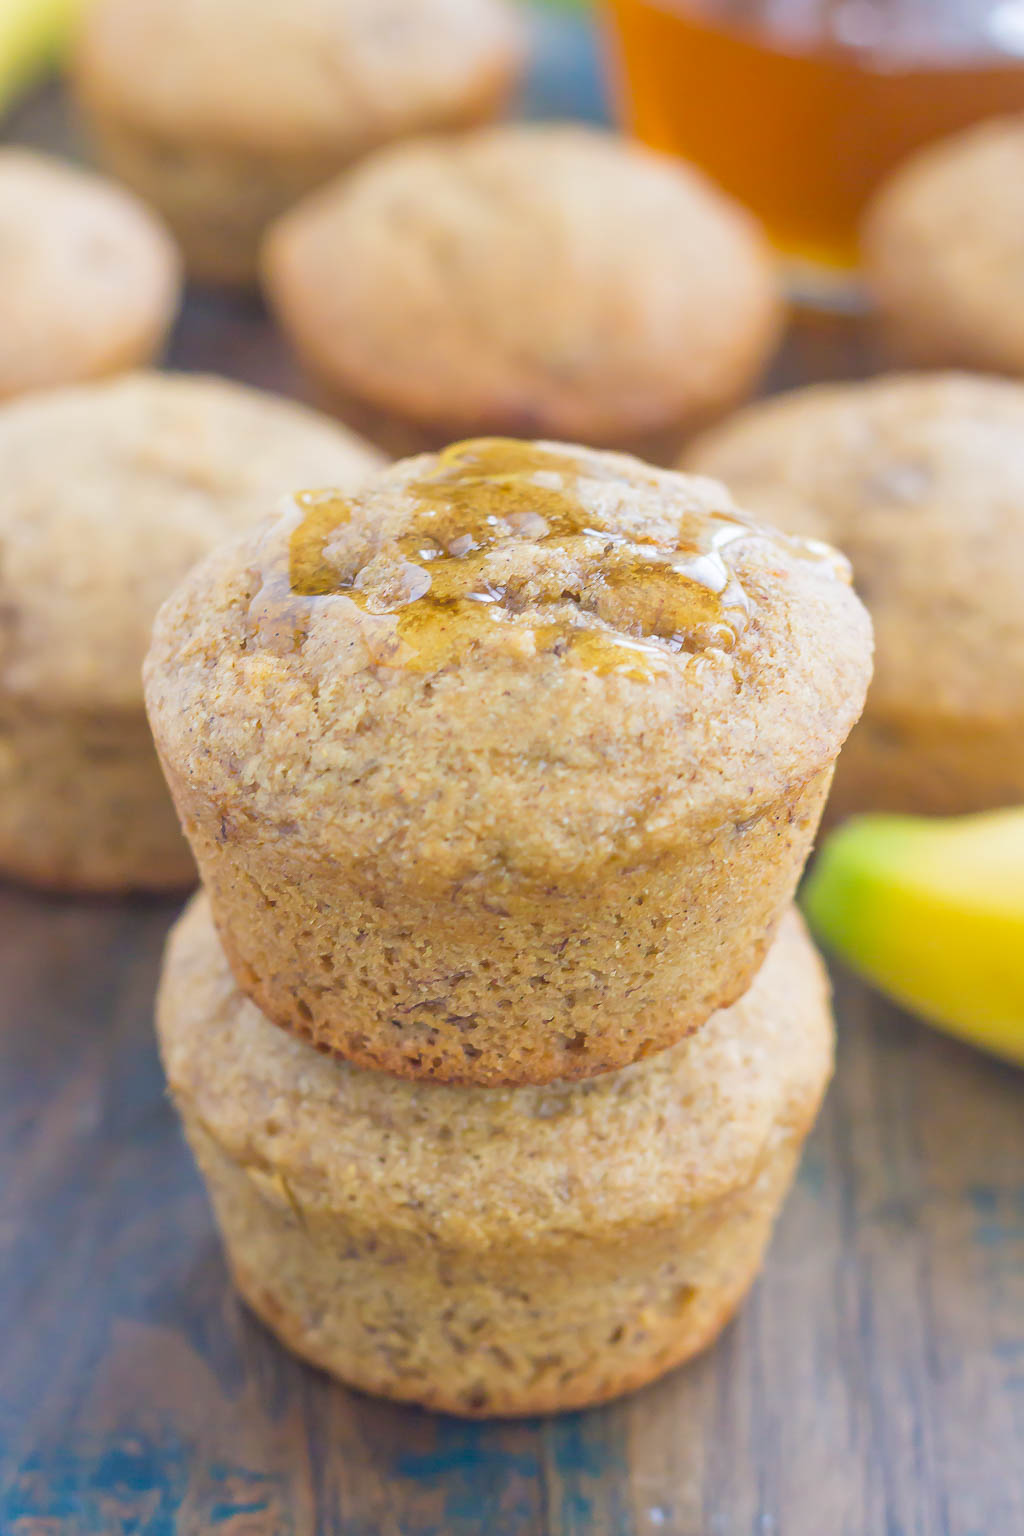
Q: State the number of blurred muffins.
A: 6